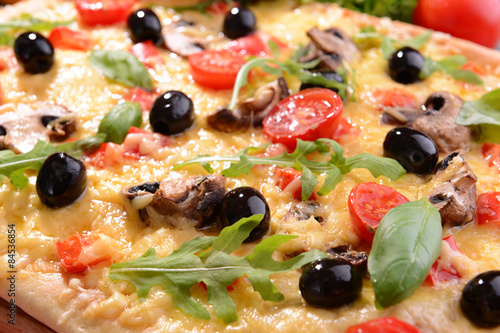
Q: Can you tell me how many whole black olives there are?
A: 11